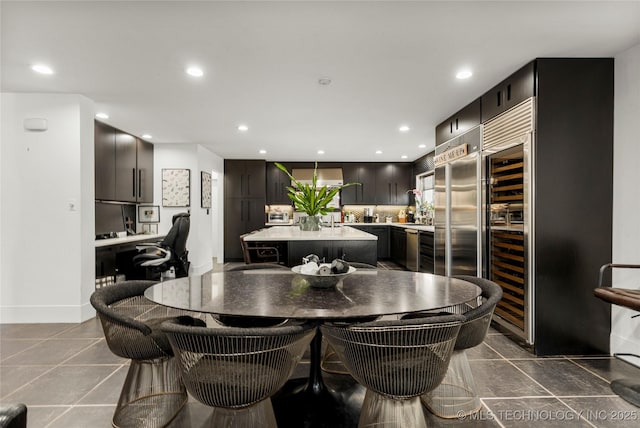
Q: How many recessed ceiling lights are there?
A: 12